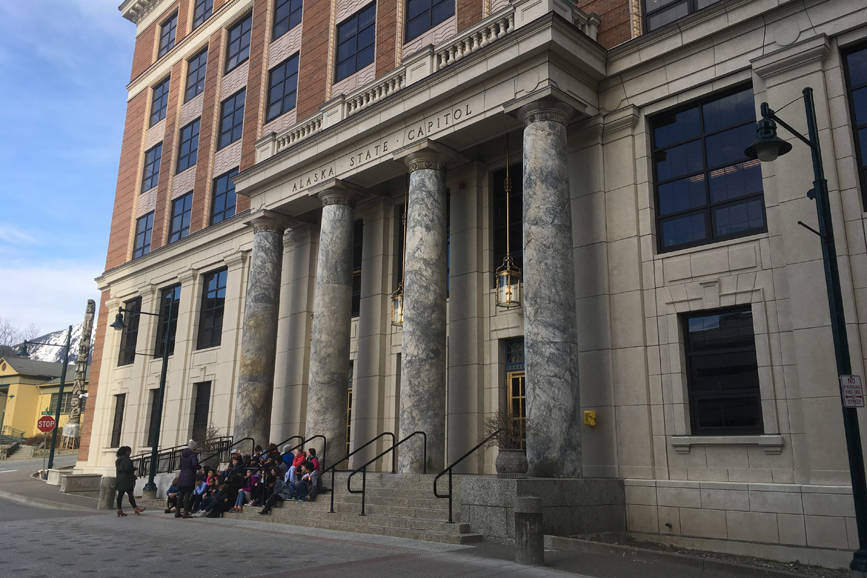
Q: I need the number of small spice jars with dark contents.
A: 0